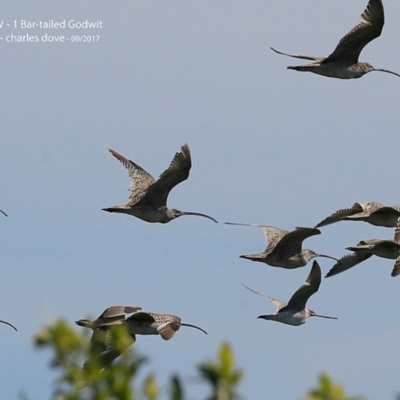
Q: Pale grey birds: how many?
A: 1